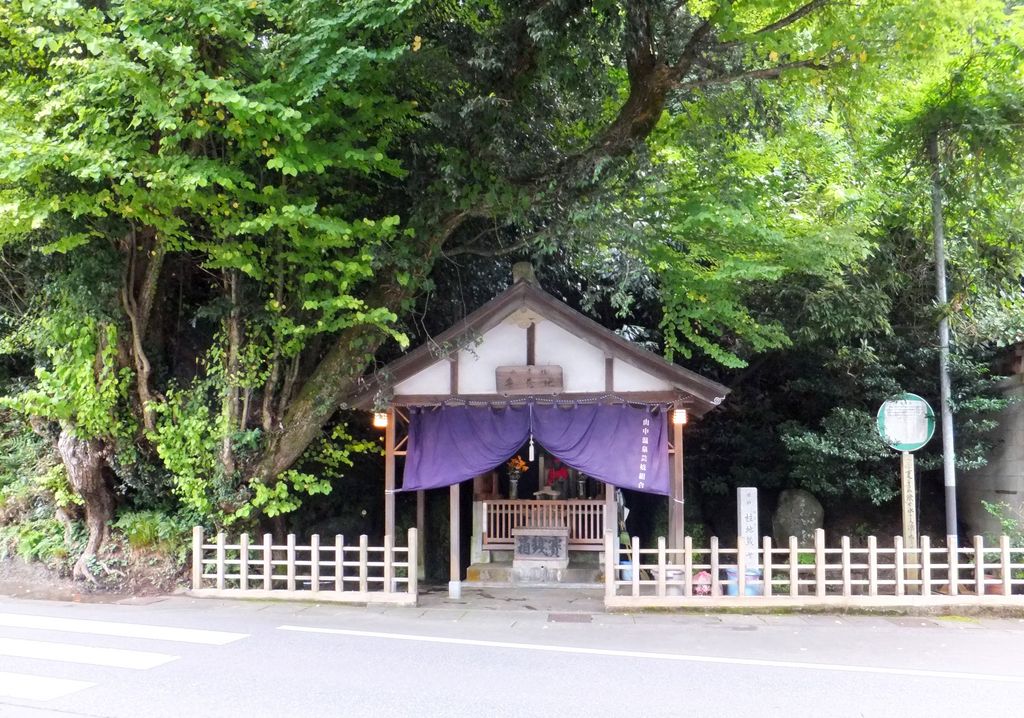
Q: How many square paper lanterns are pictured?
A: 2